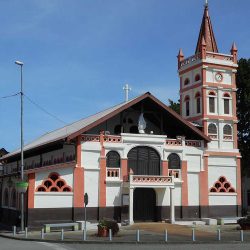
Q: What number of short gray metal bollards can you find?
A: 11